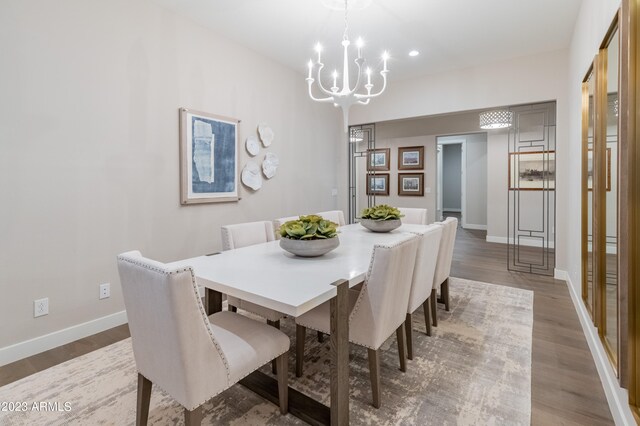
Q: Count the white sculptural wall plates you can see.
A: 4